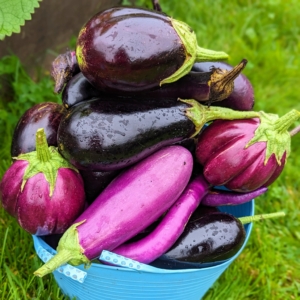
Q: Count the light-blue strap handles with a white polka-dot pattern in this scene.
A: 2